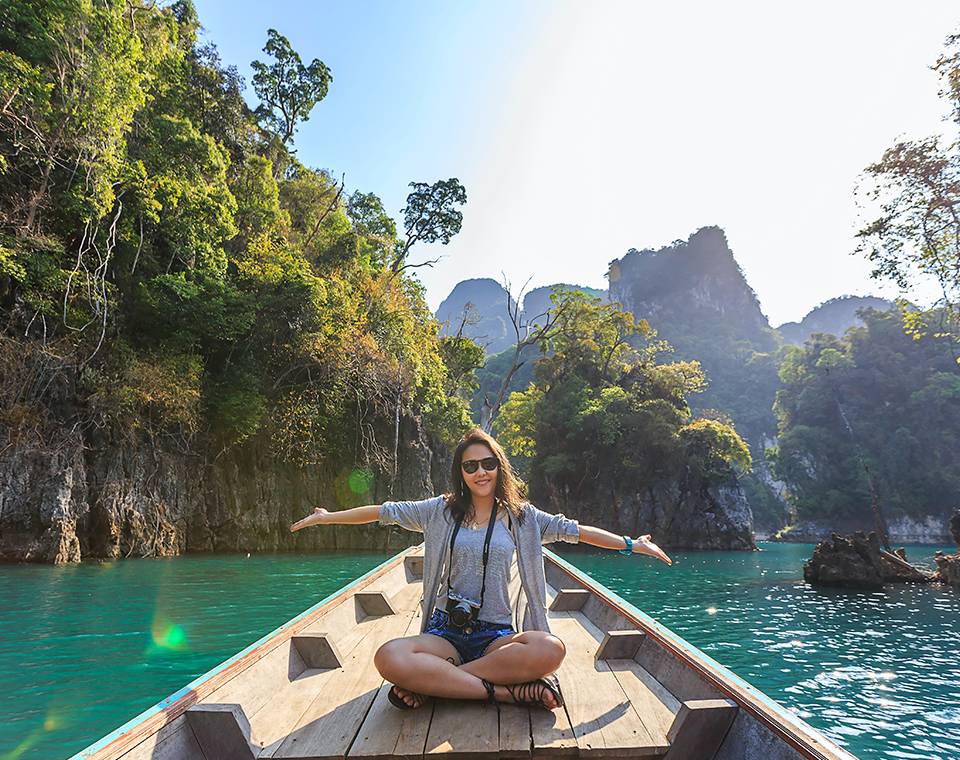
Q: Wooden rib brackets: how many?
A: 7